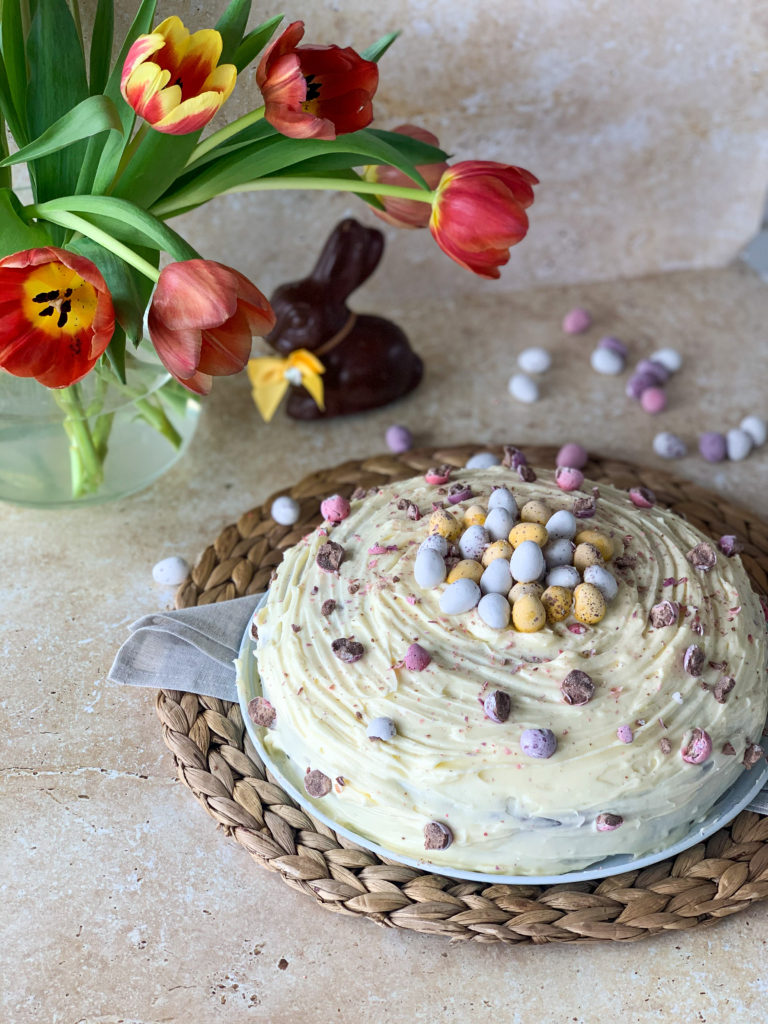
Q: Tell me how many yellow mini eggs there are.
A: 12